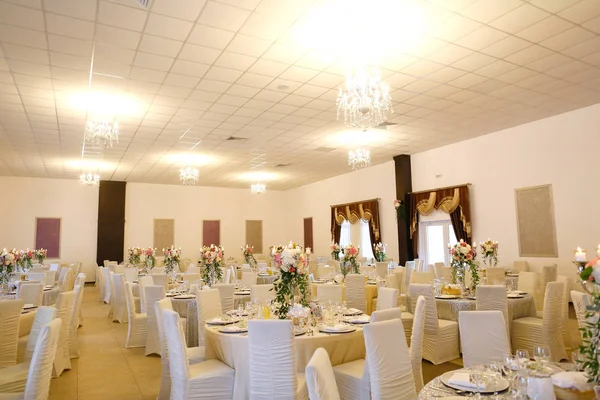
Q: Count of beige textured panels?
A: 3